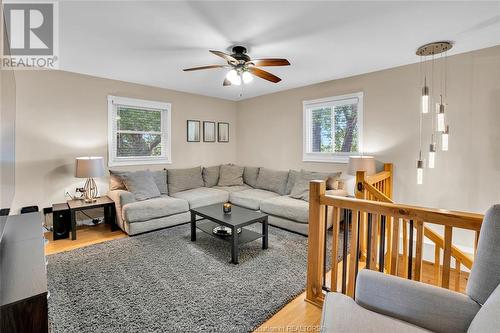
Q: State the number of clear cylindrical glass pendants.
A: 5